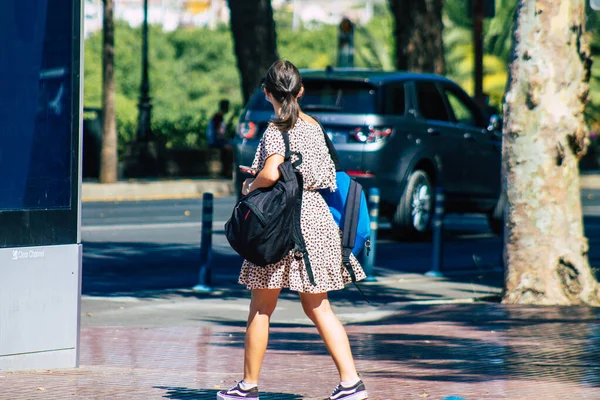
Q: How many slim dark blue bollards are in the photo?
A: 3